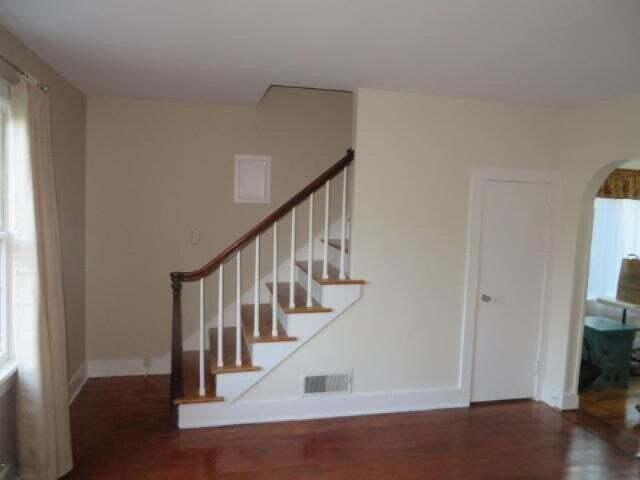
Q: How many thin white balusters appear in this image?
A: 9